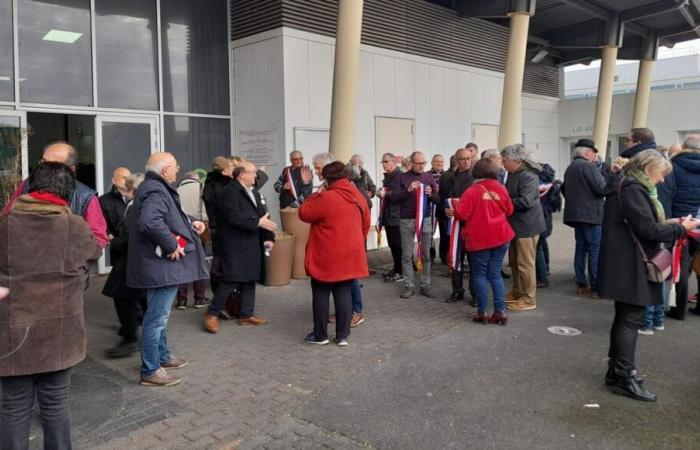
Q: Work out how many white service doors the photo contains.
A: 3